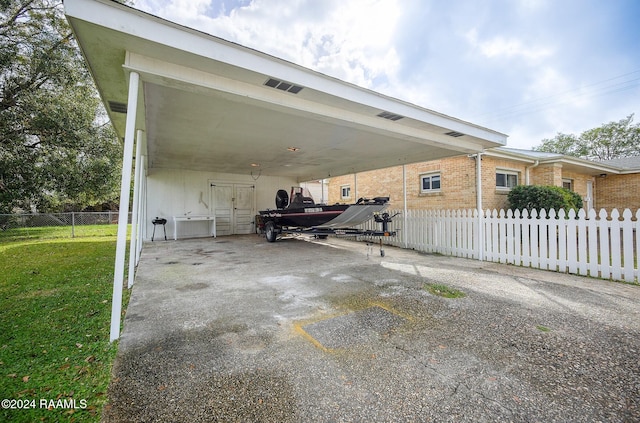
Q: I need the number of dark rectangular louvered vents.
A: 4